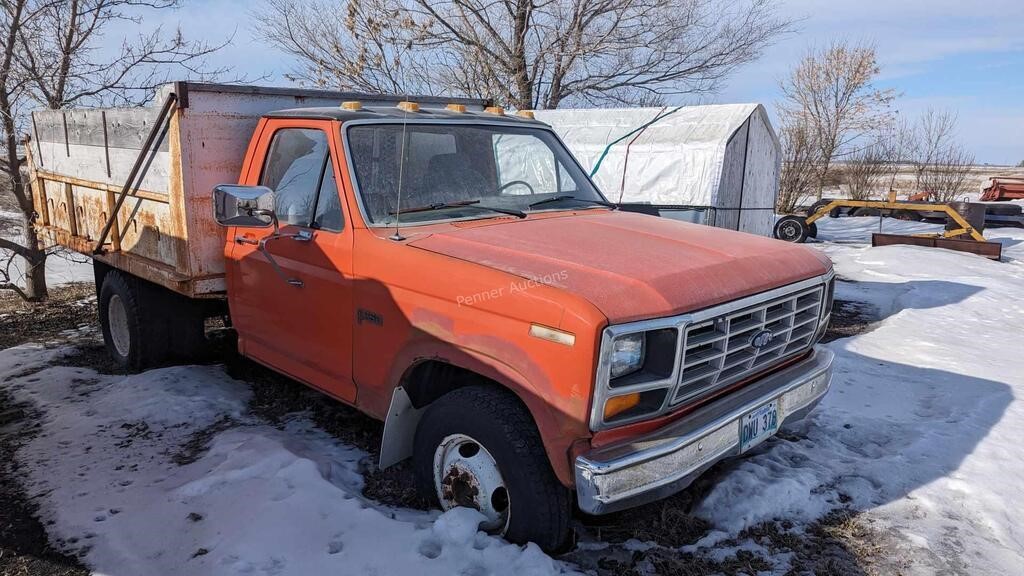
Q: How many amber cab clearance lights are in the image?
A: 5